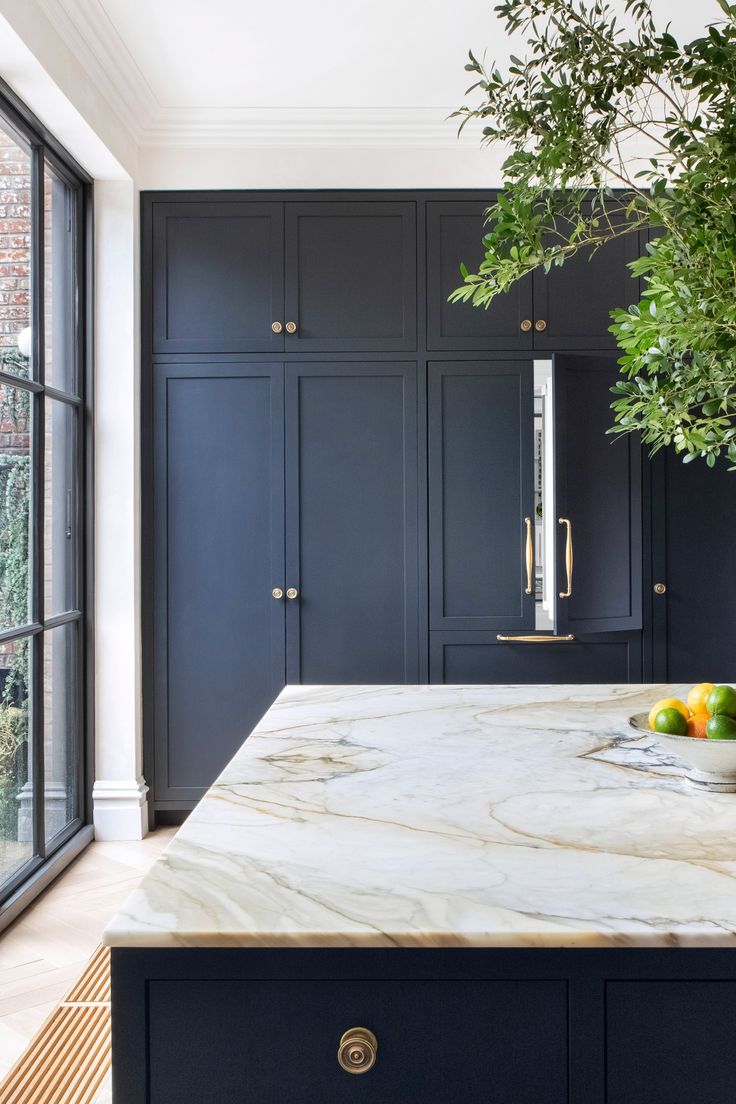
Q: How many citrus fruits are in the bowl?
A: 6